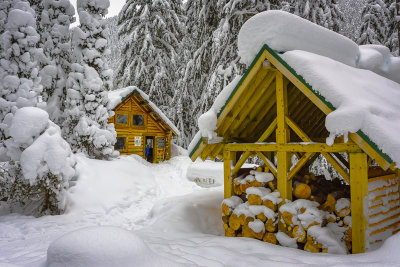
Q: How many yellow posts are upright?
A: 3